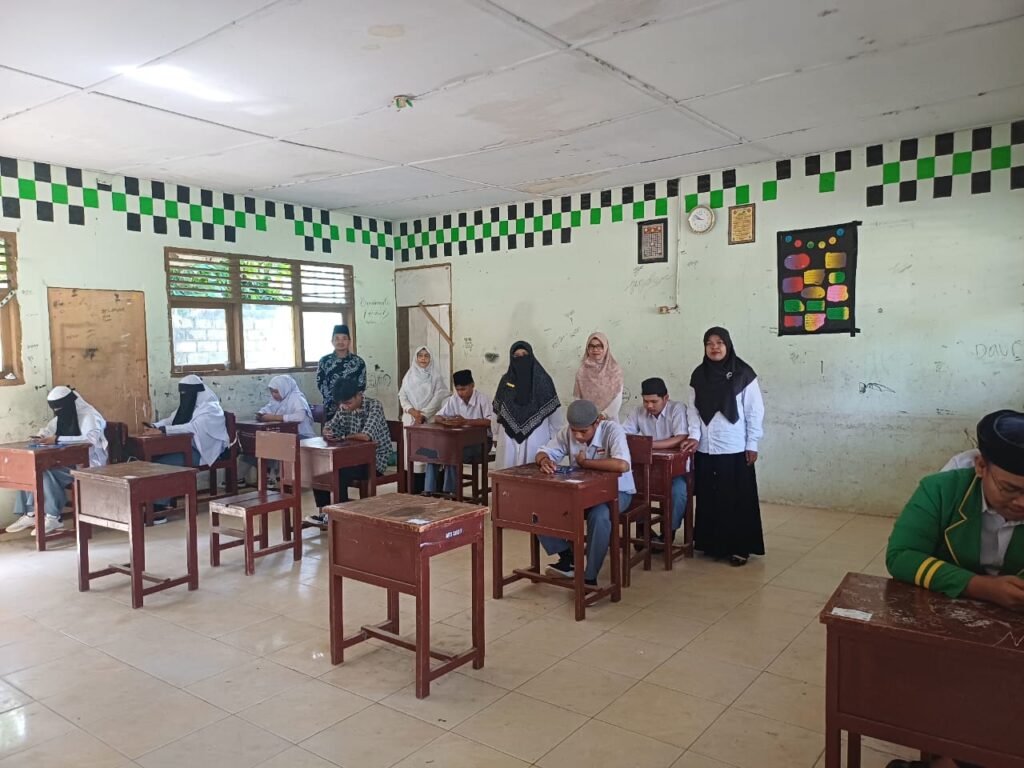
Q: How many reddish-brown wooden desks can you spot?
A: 10